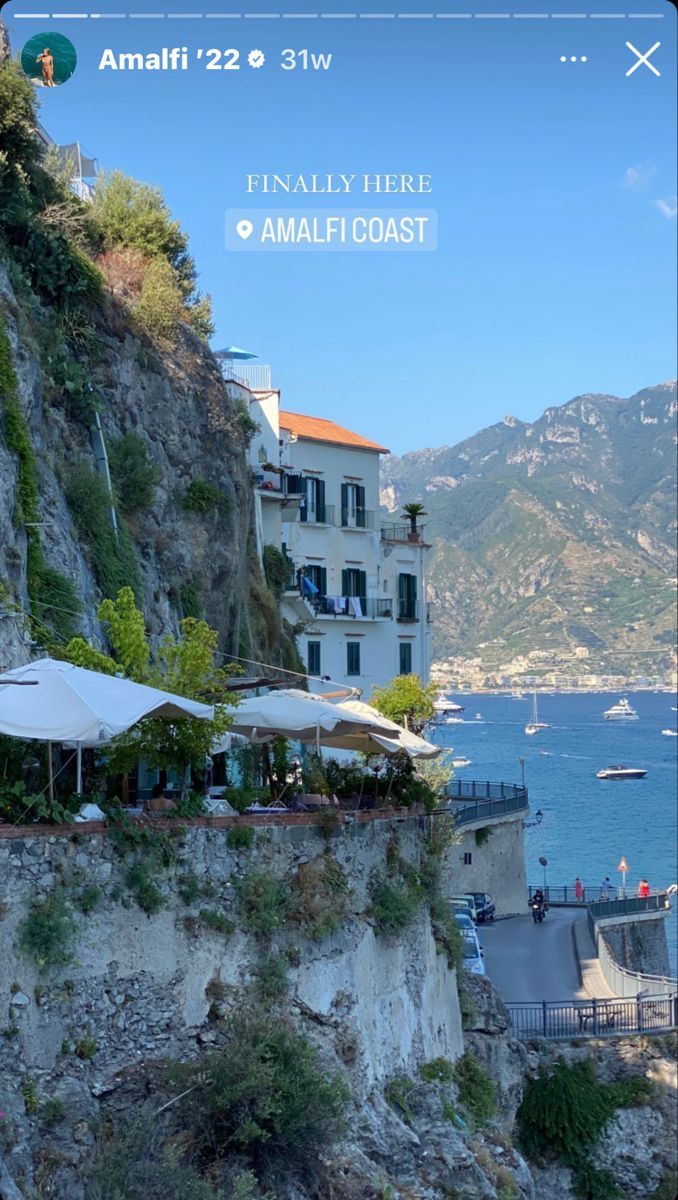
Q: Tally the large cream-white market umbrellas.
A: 3